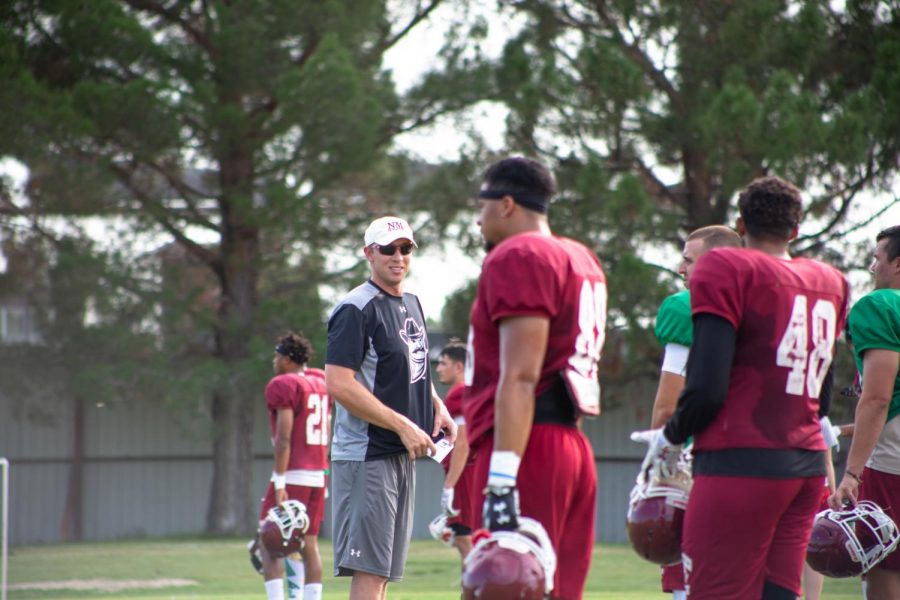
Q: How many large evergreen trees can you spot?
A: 2